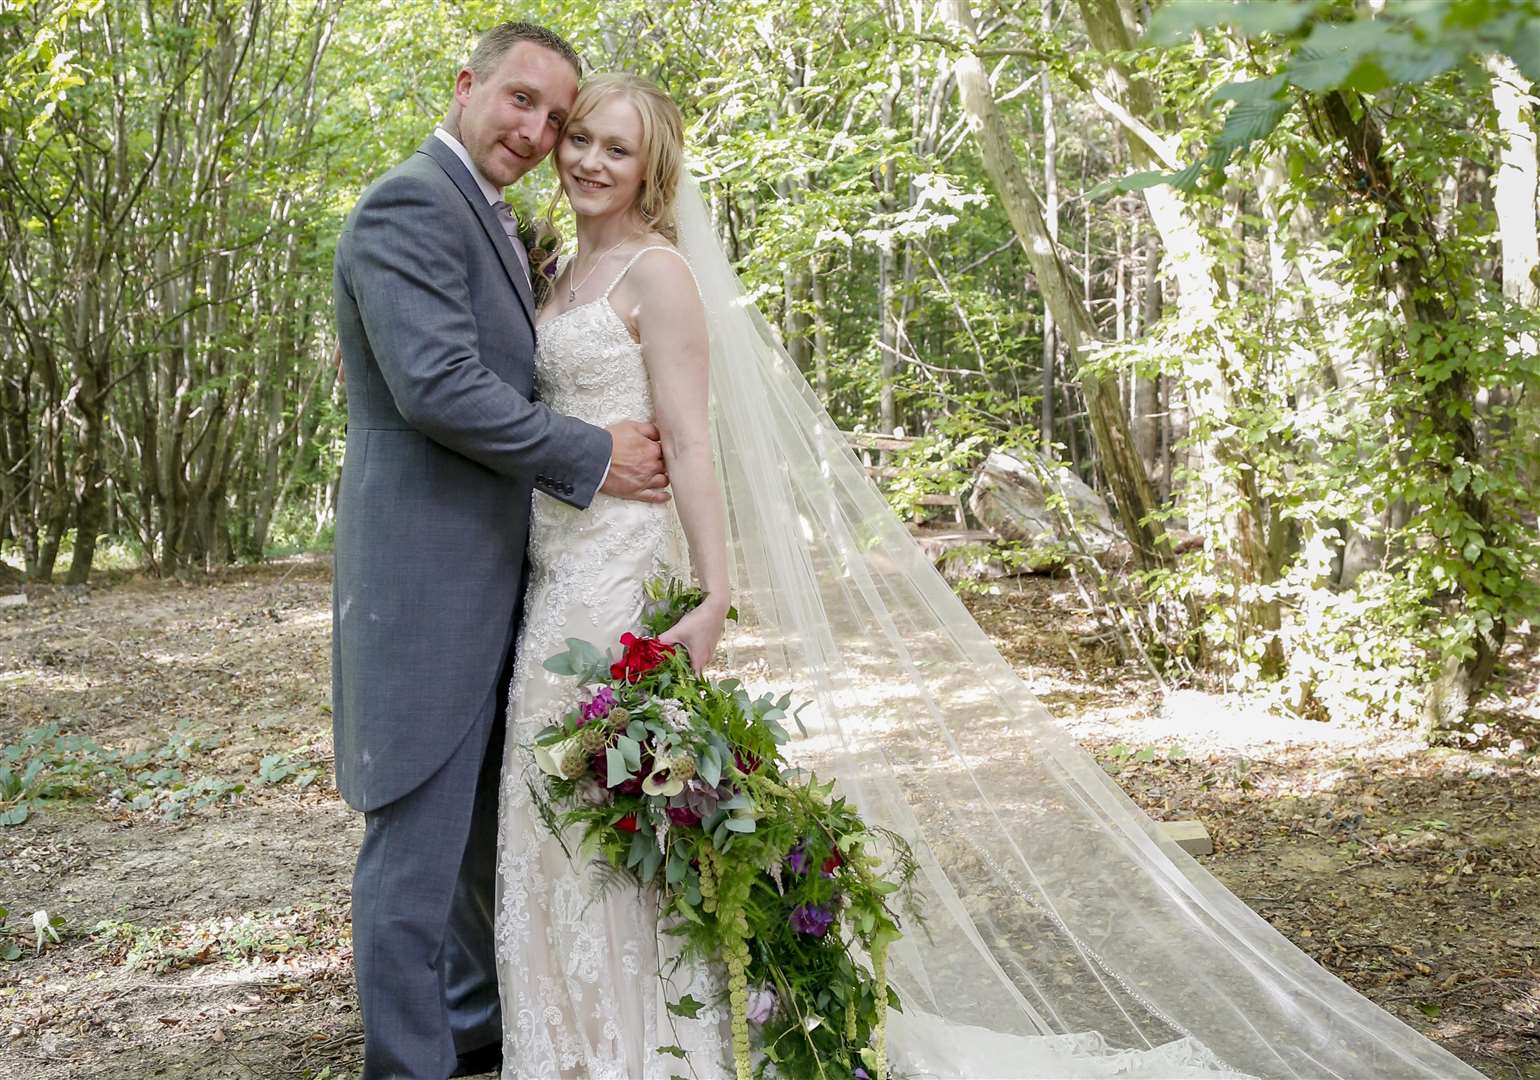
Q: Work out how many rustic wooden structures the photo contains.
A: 1